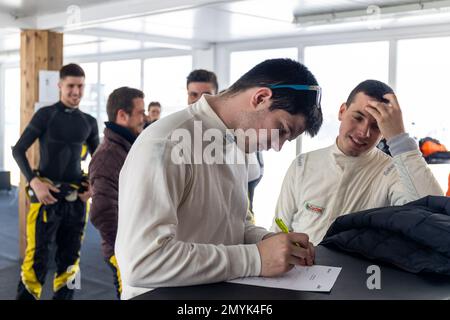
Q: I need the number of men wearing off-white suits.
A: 2